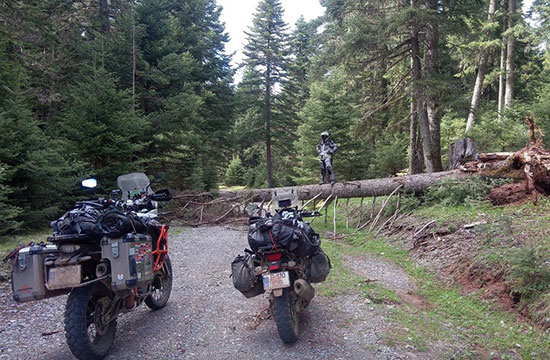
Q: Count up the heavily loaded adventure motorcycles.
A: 2